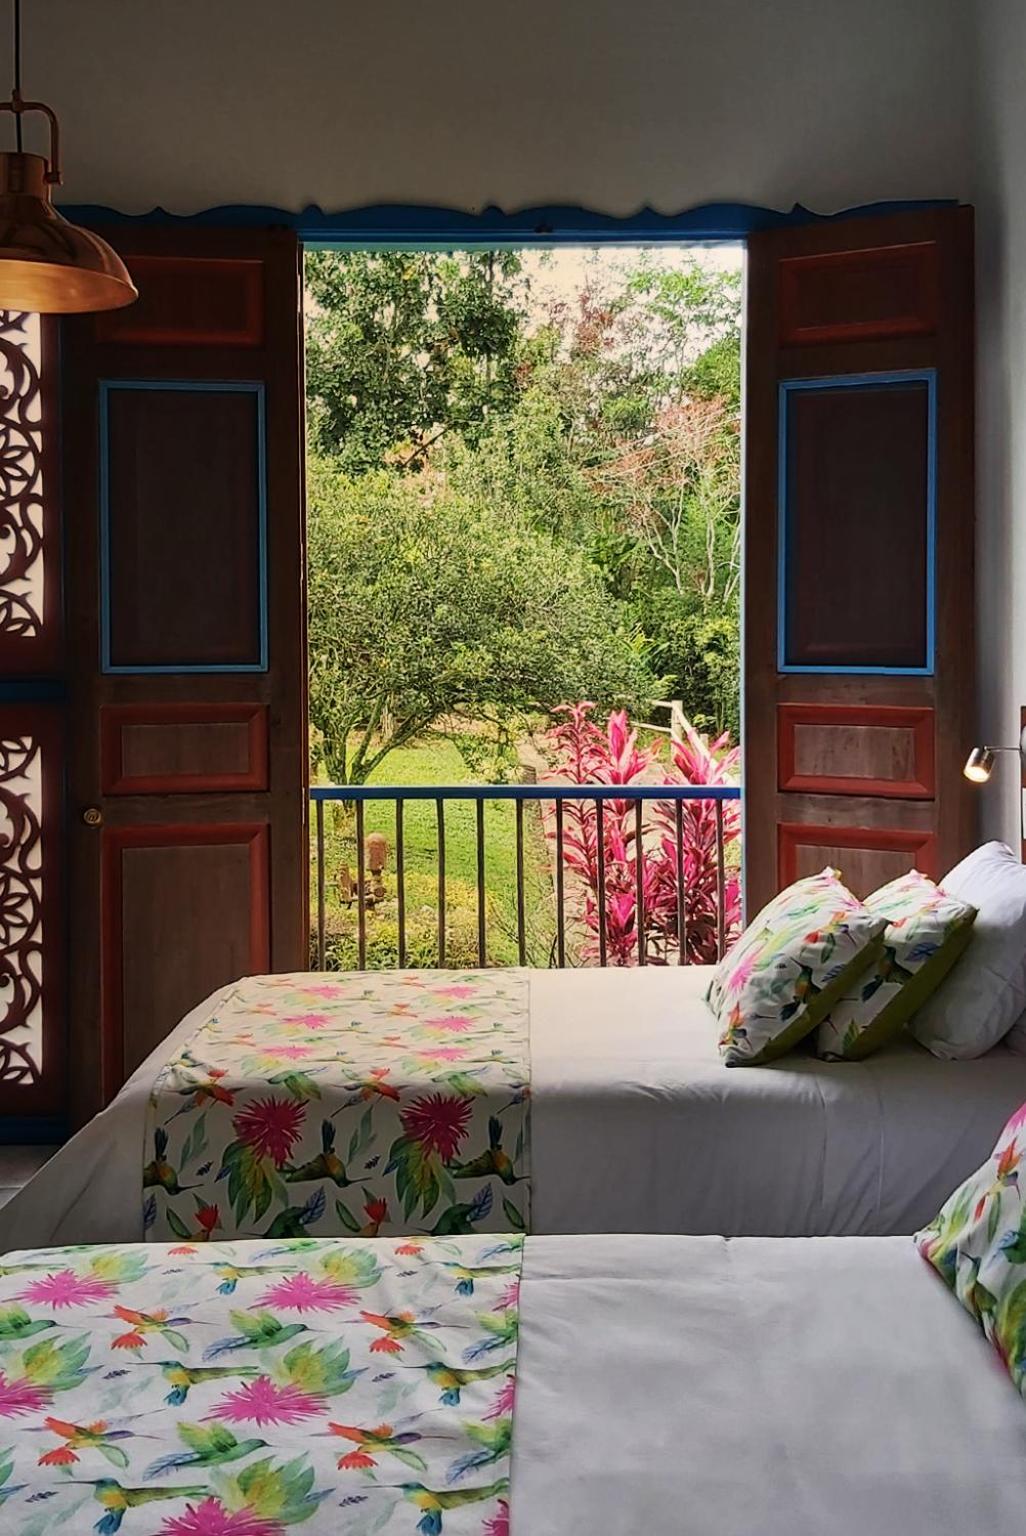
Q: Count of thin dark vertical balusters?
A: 11